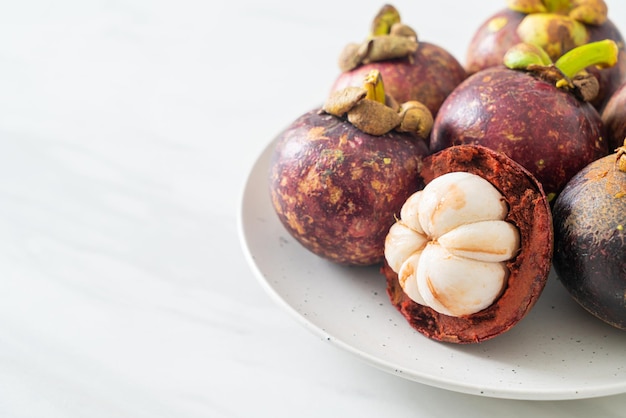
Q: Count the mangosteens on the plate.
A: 7